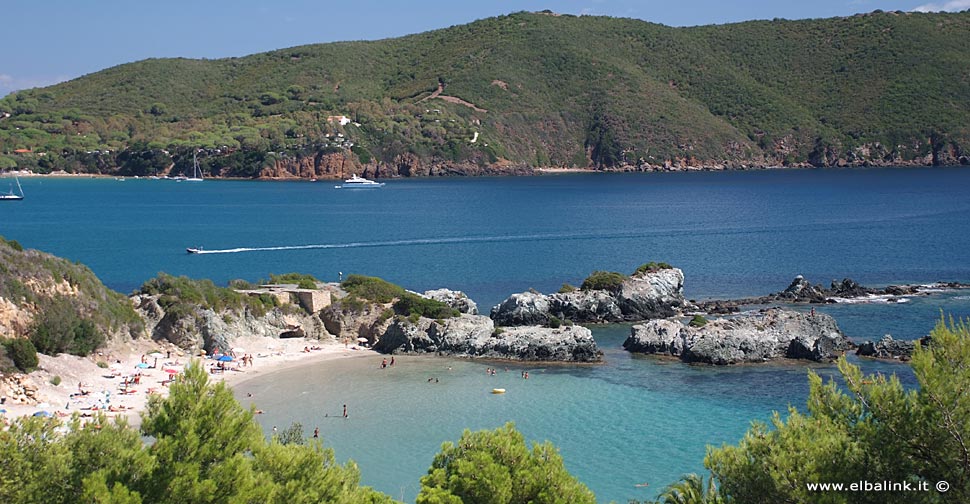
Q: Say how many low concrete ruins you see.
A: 1